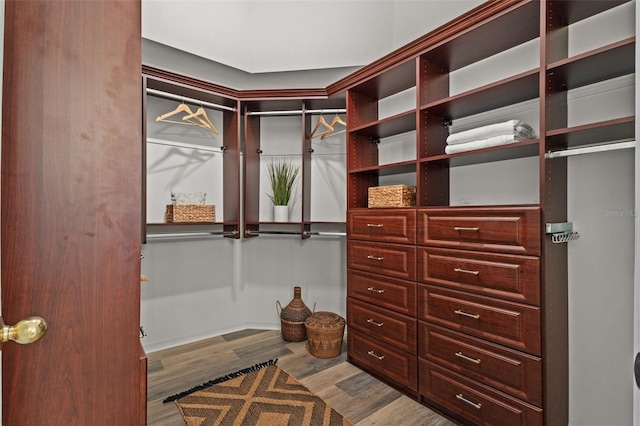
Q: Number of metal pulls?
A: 10